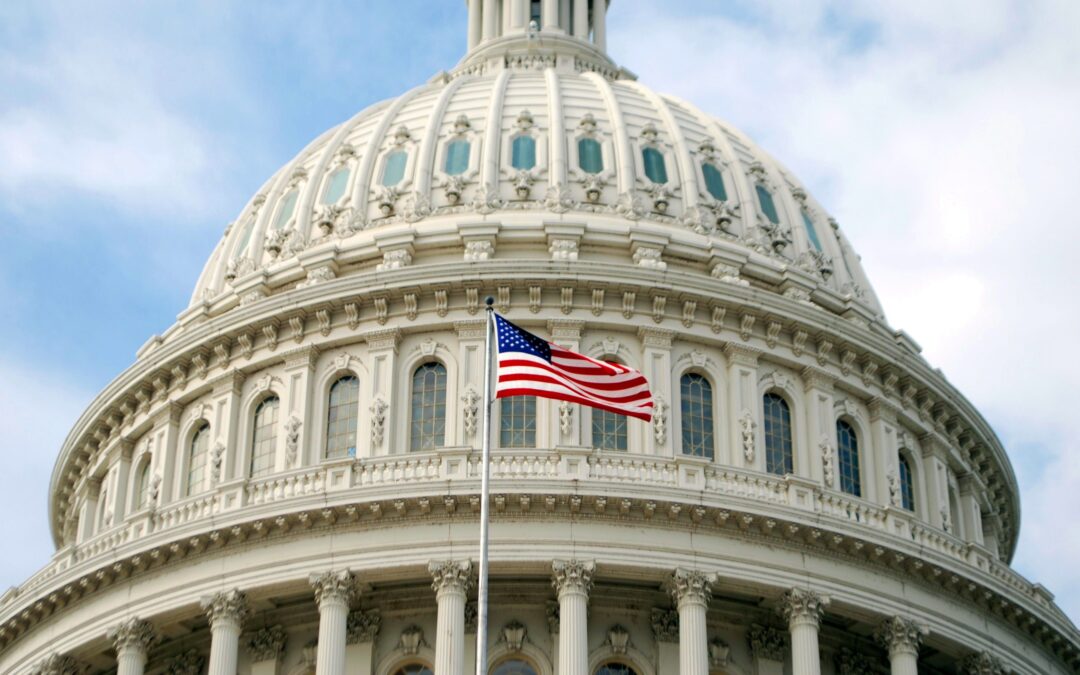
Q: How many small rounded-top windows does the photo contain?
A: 11